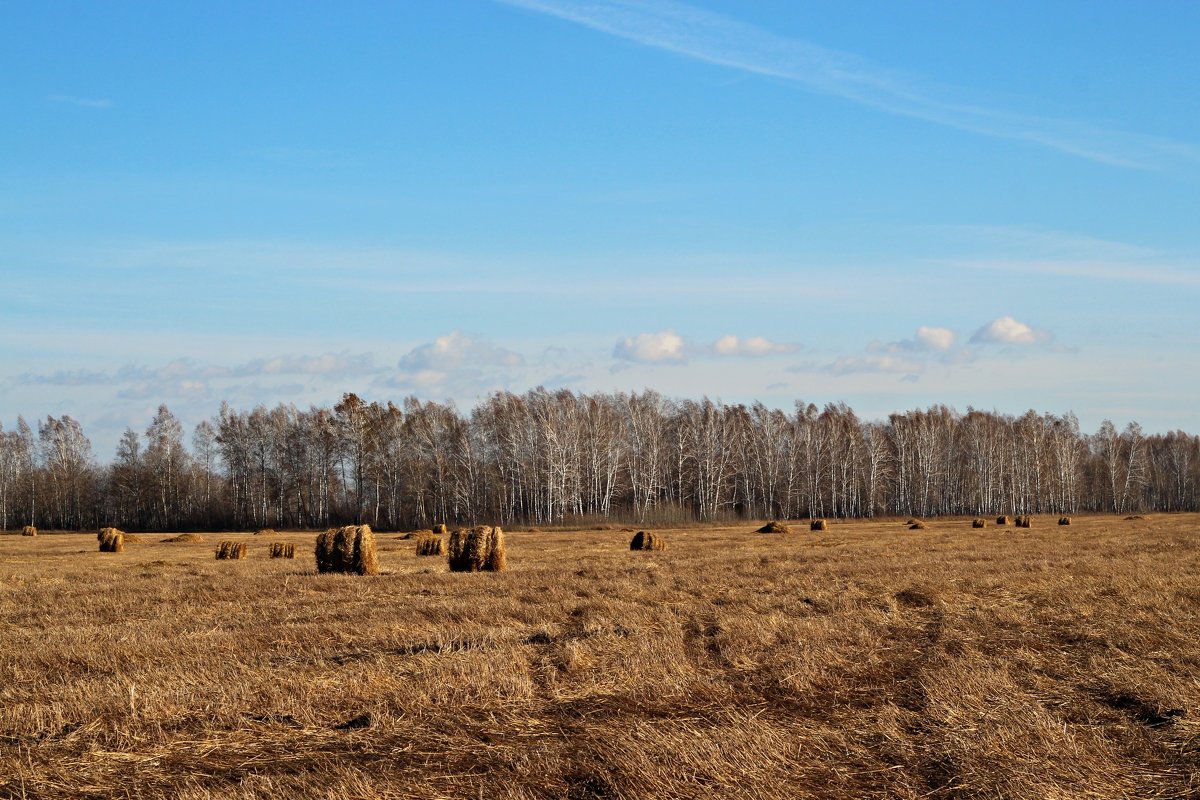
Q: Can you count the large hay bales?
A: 2